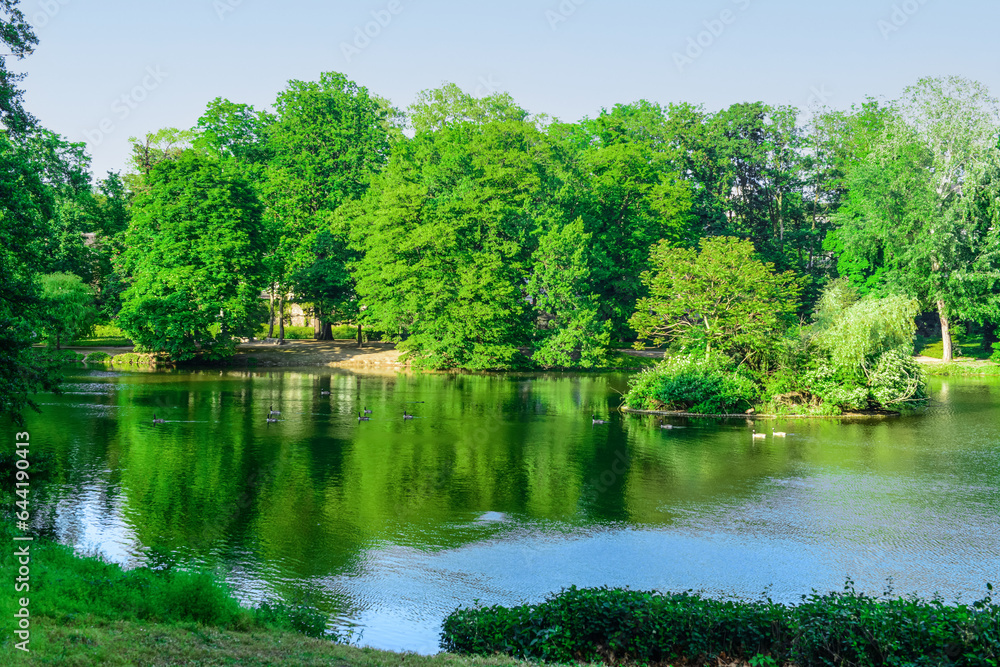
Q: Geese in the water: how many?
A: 11